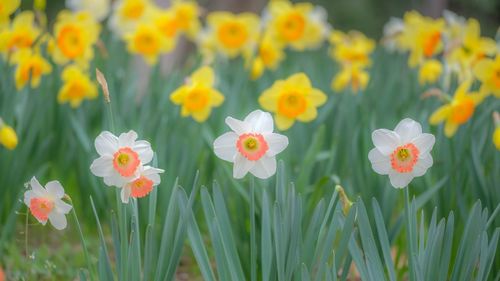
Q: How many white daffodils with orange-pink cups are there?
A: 5